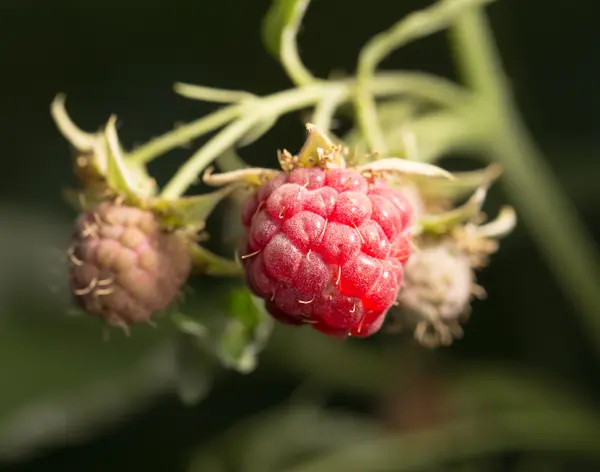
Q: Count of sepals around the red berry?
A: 3